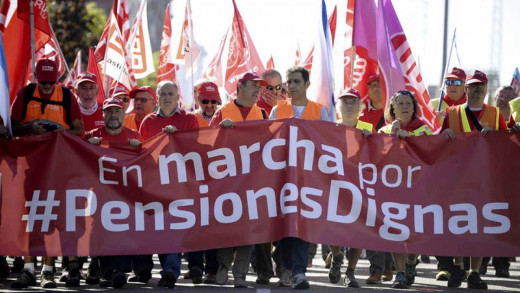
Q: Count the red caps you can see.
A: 11